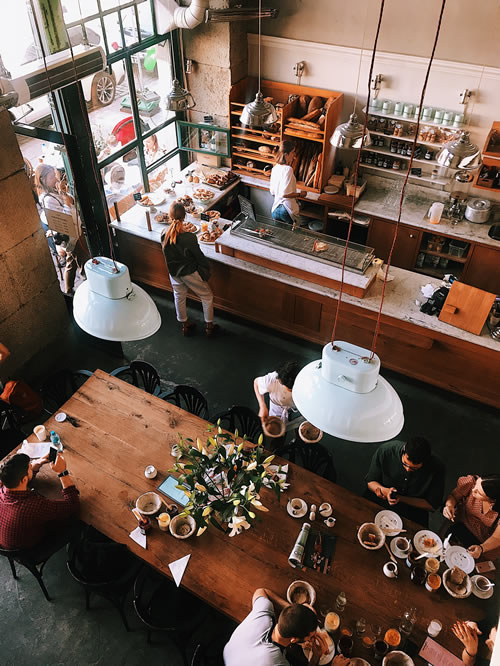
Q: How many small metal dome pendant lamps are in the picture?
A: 4